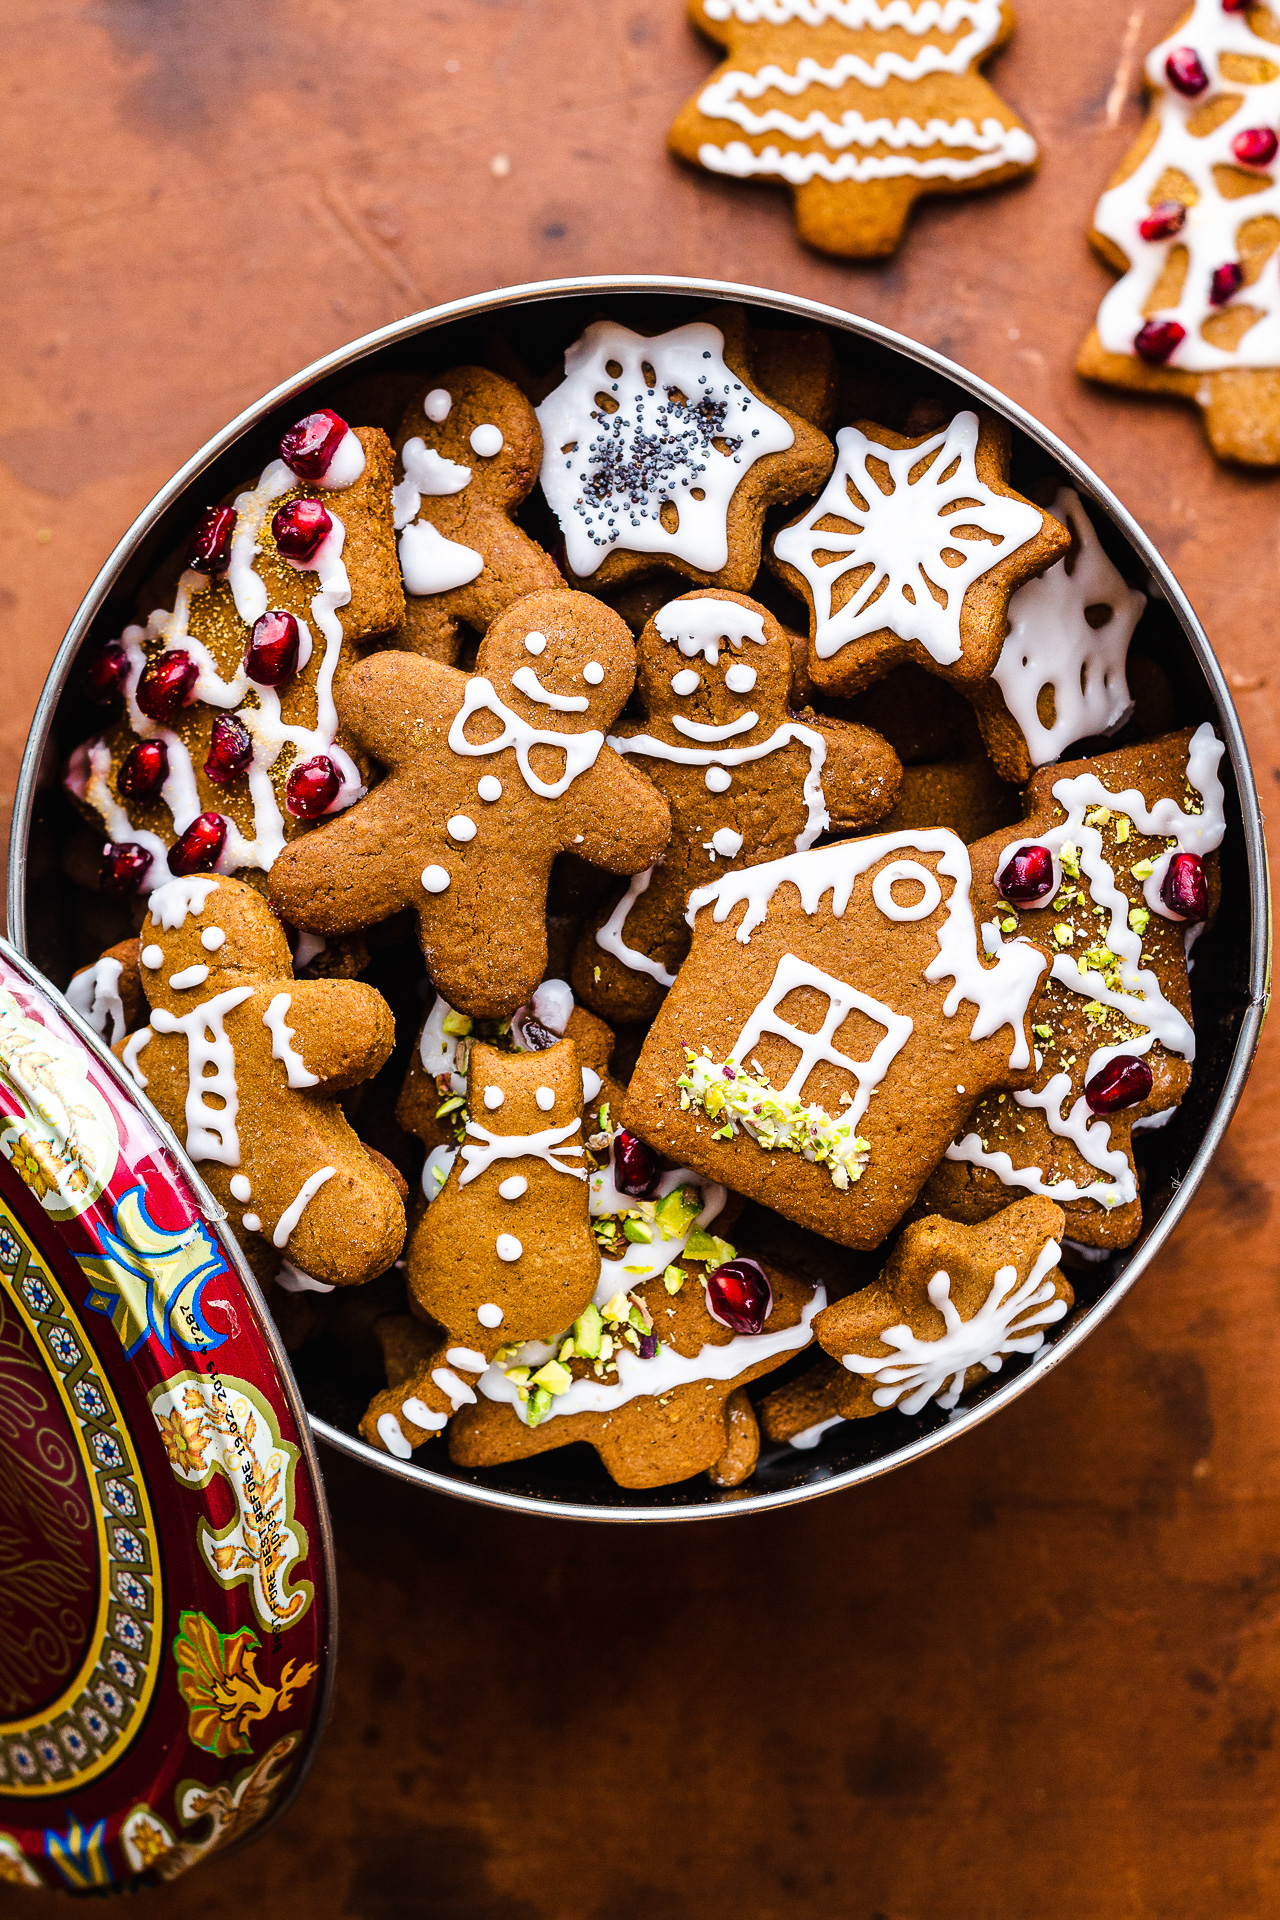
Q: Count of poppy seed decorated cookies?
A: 1